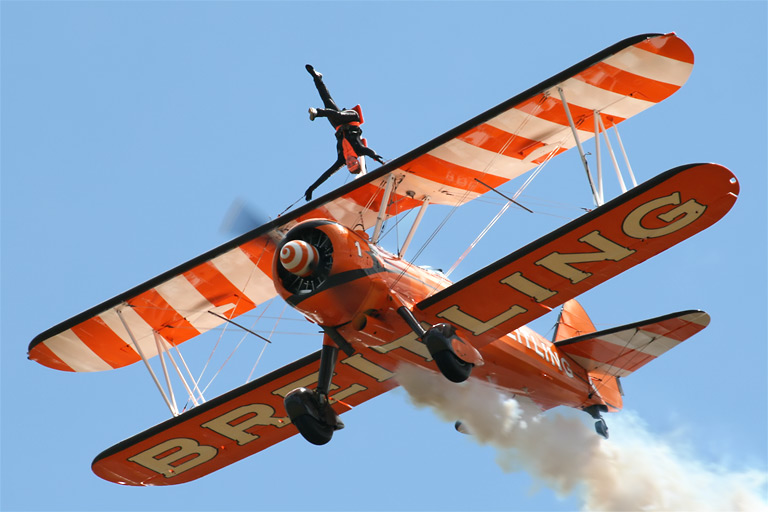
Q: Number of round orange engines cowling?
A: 1